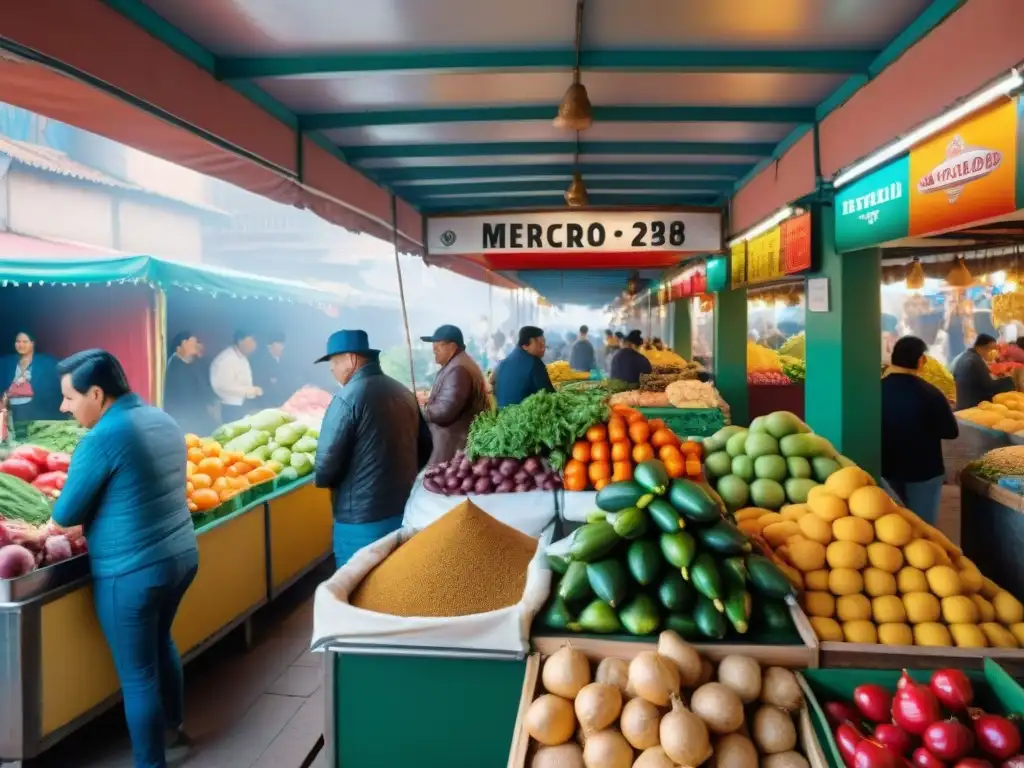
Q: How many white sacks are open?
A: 1